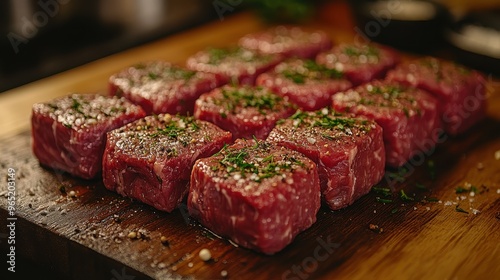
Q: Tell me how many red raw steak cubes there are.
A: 12